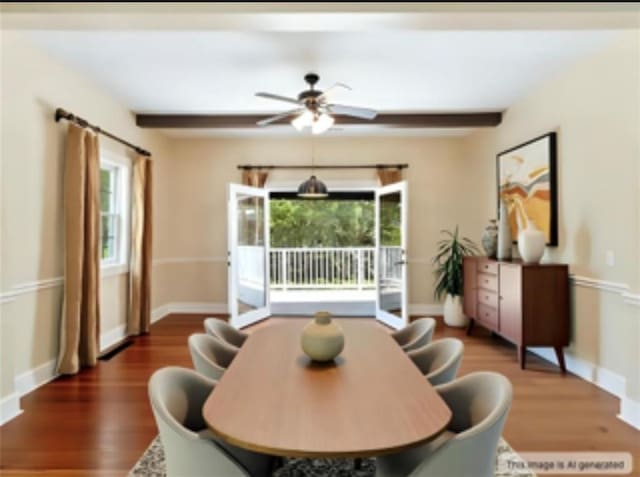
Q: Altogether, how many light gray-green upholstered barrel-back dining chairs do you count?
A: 6